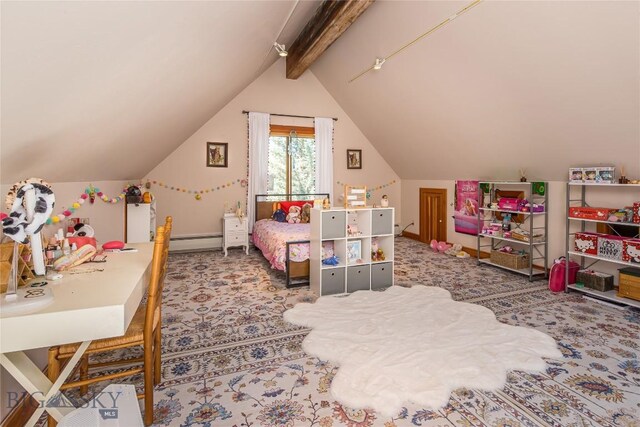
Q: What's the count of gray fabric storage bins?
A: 5